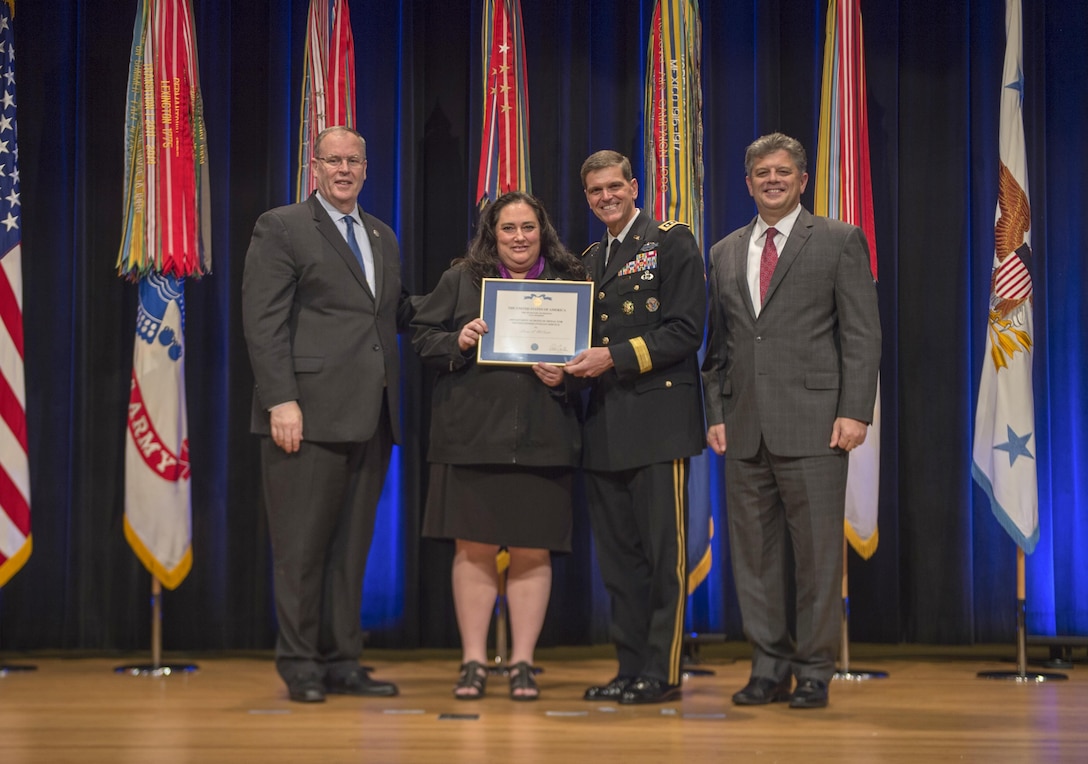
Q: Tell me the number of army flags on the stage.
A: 1